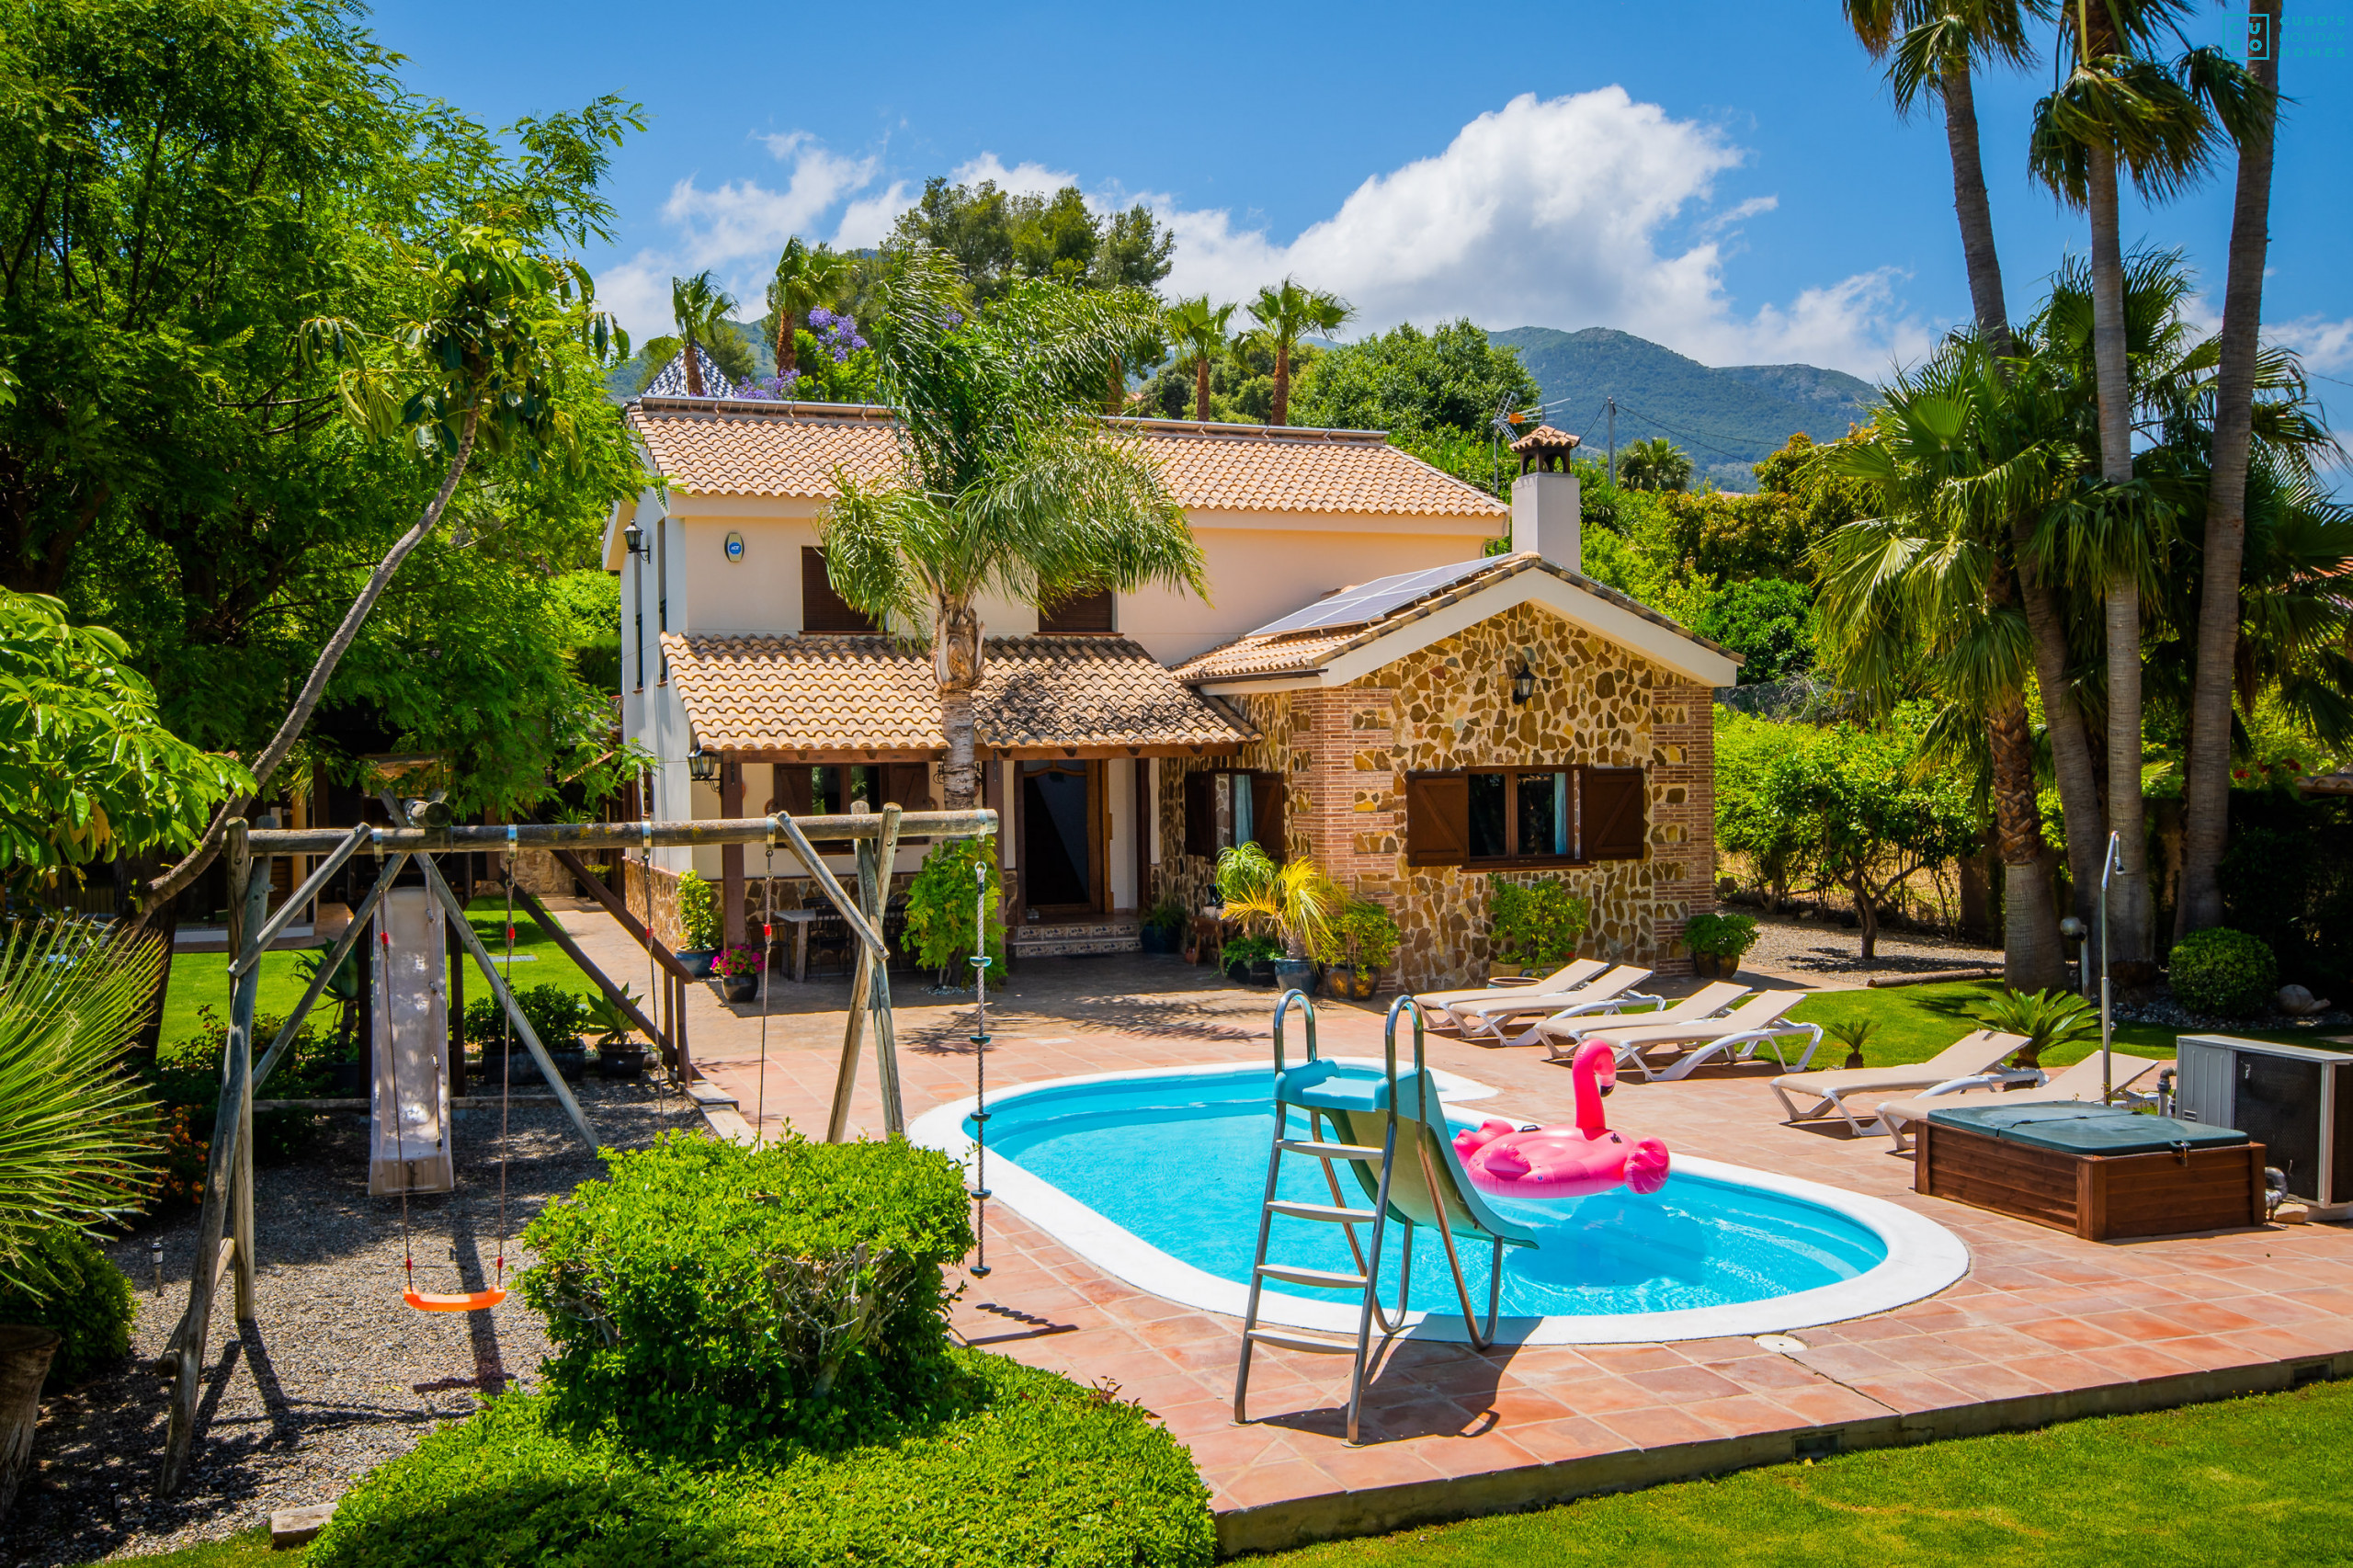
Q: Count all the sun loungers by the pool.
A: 6